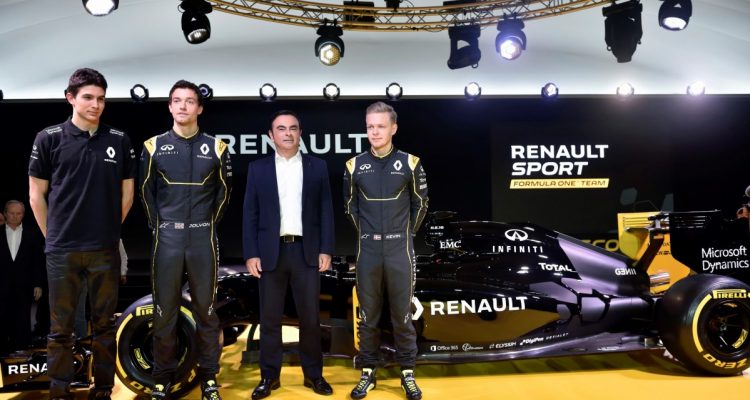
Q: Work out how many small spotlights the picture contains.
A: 9